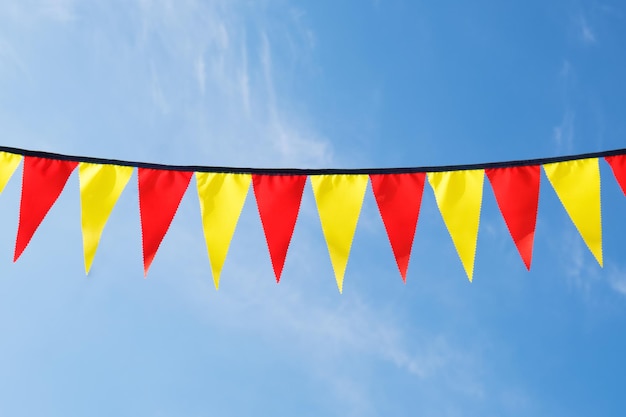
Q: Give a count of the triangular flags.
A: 12